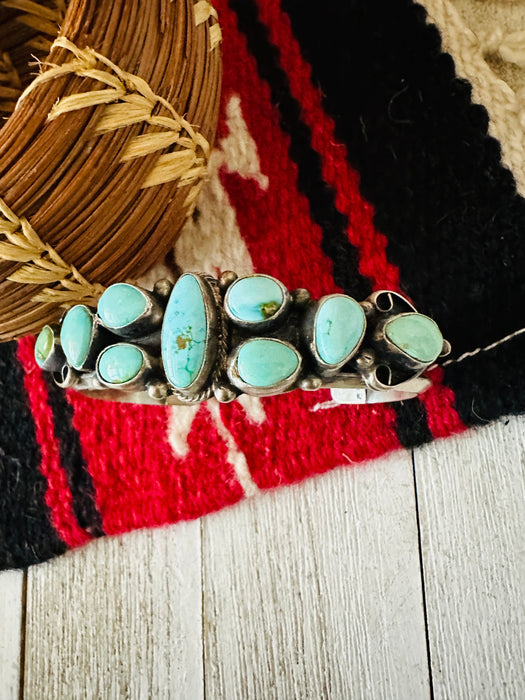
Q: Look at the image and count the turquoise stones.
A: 9